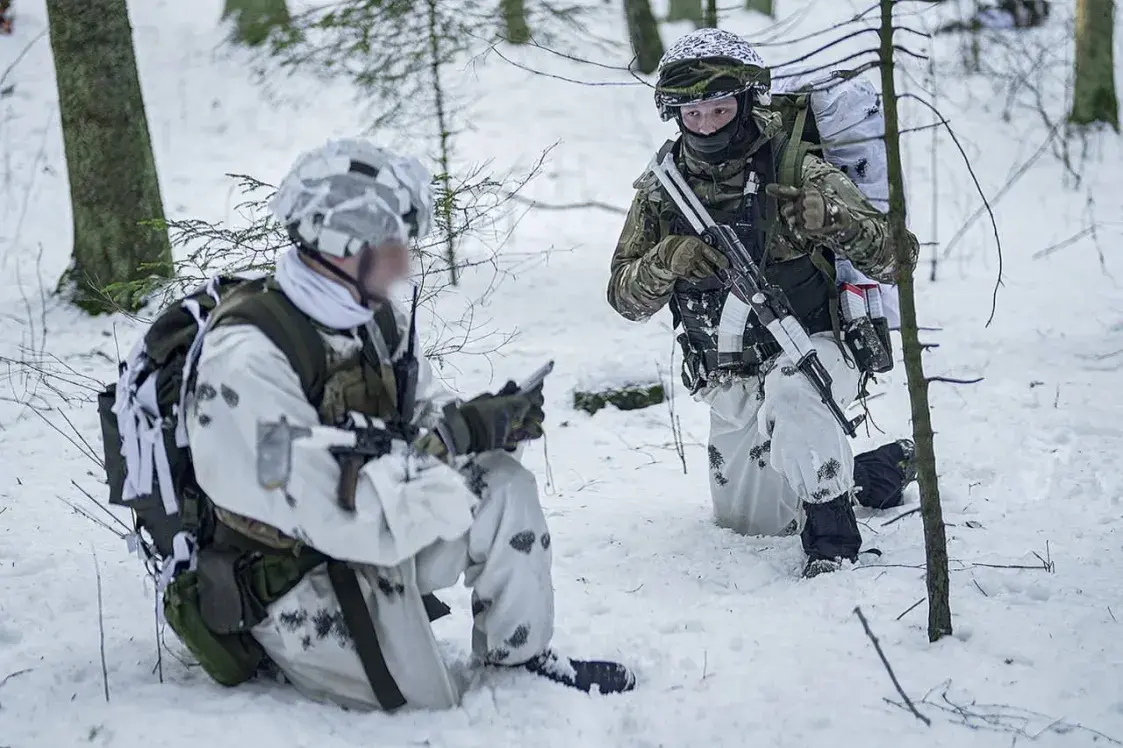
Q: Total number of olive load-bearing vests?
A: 1